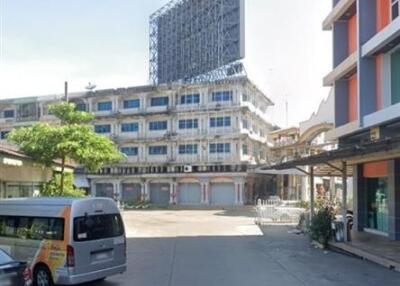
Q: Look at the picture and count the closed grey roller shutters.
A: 5